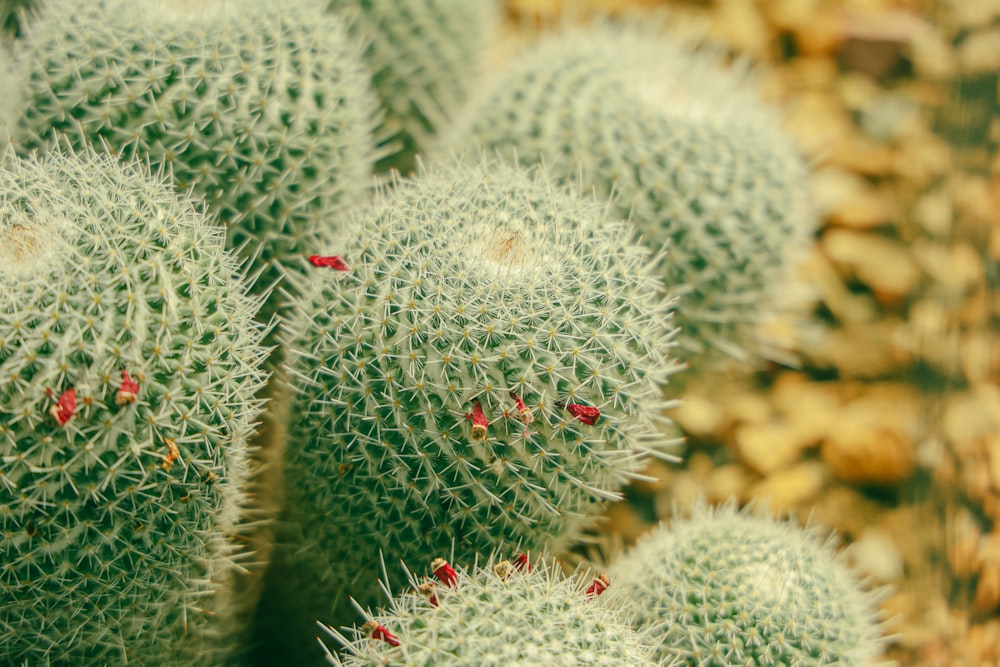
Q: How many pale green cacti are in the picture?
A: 7